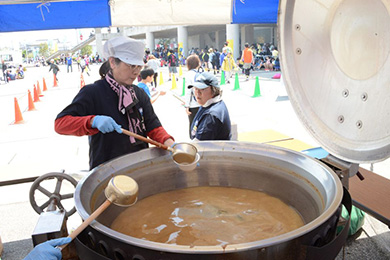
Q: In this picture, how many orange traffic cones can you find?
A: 7